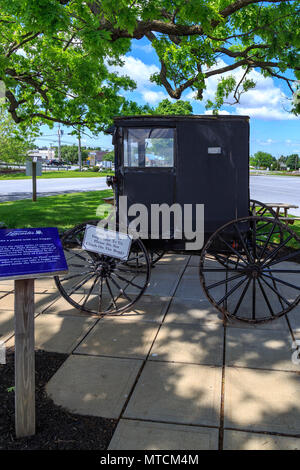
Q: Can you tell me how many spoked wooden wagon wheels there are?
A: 4